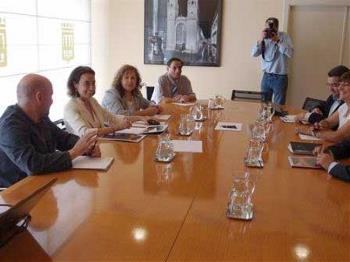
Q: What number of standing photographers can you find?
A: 1